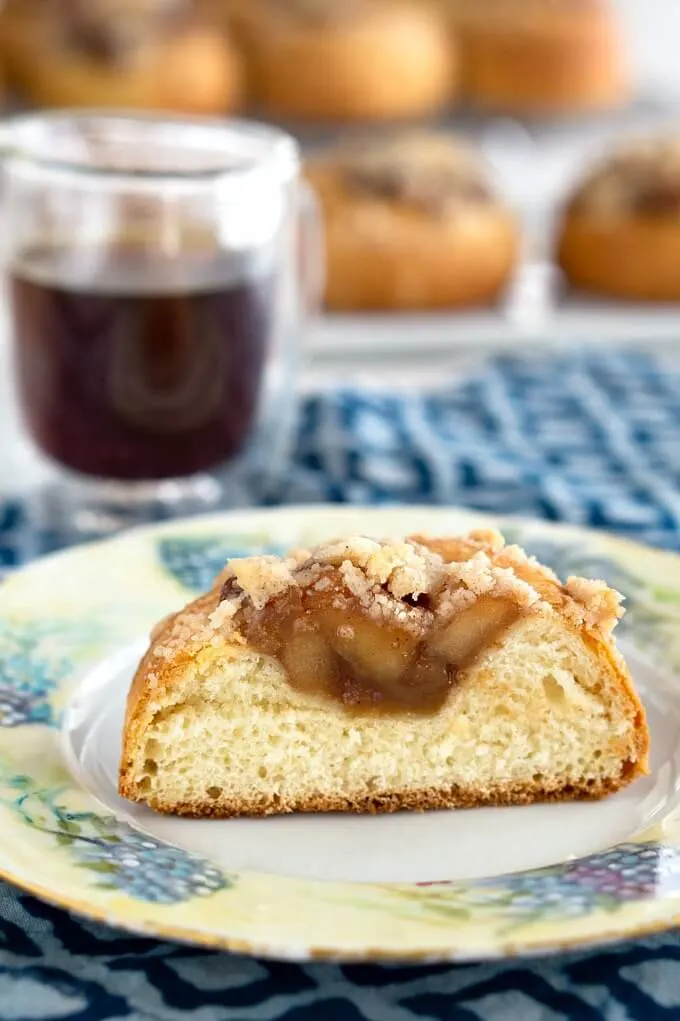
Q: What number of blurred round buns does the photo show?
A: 5